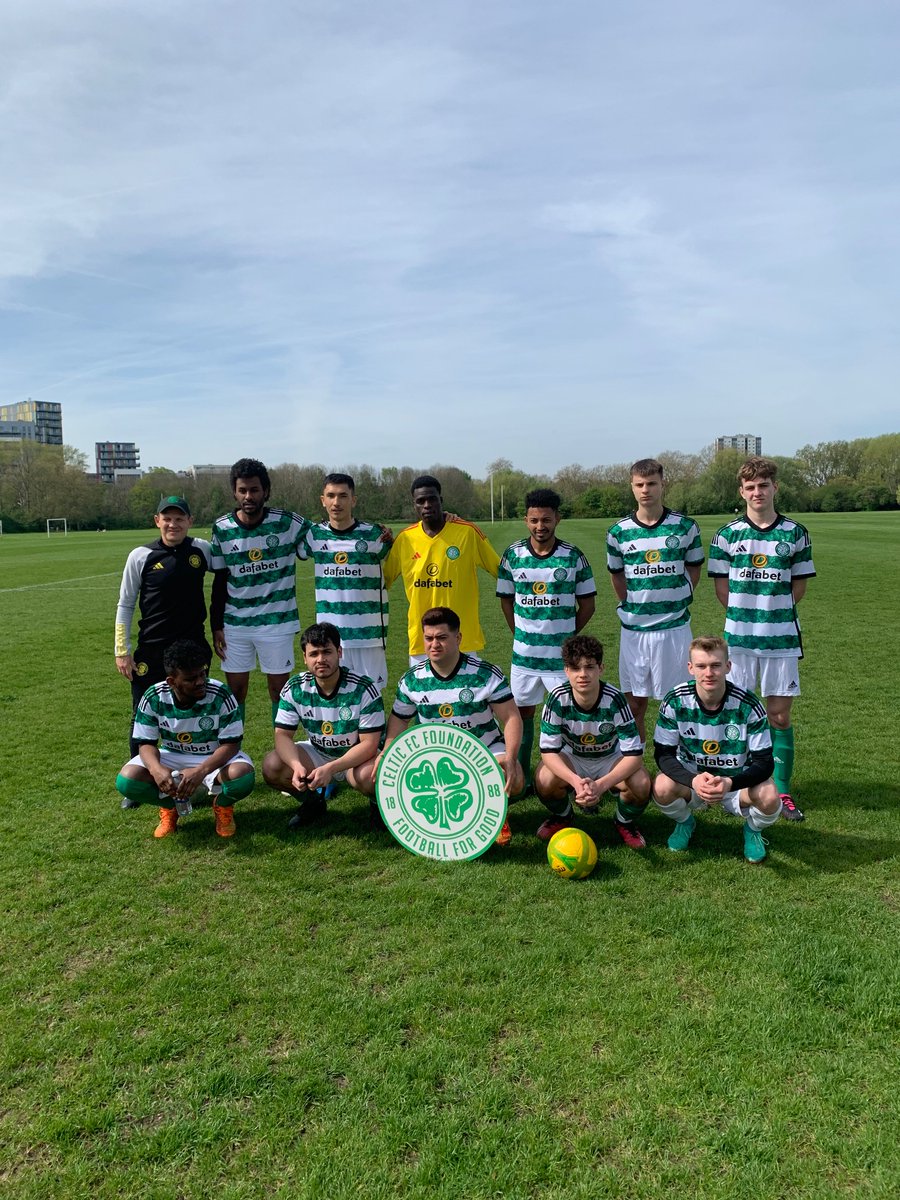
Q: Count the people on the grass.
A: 12